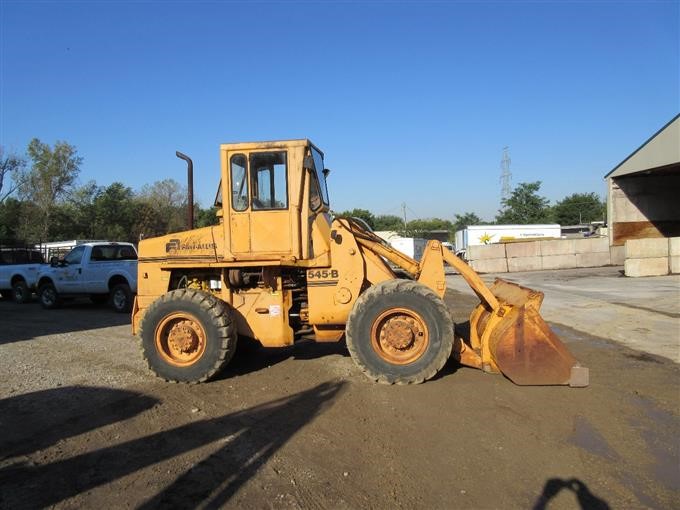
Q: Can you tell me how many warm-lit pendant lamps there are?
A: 0